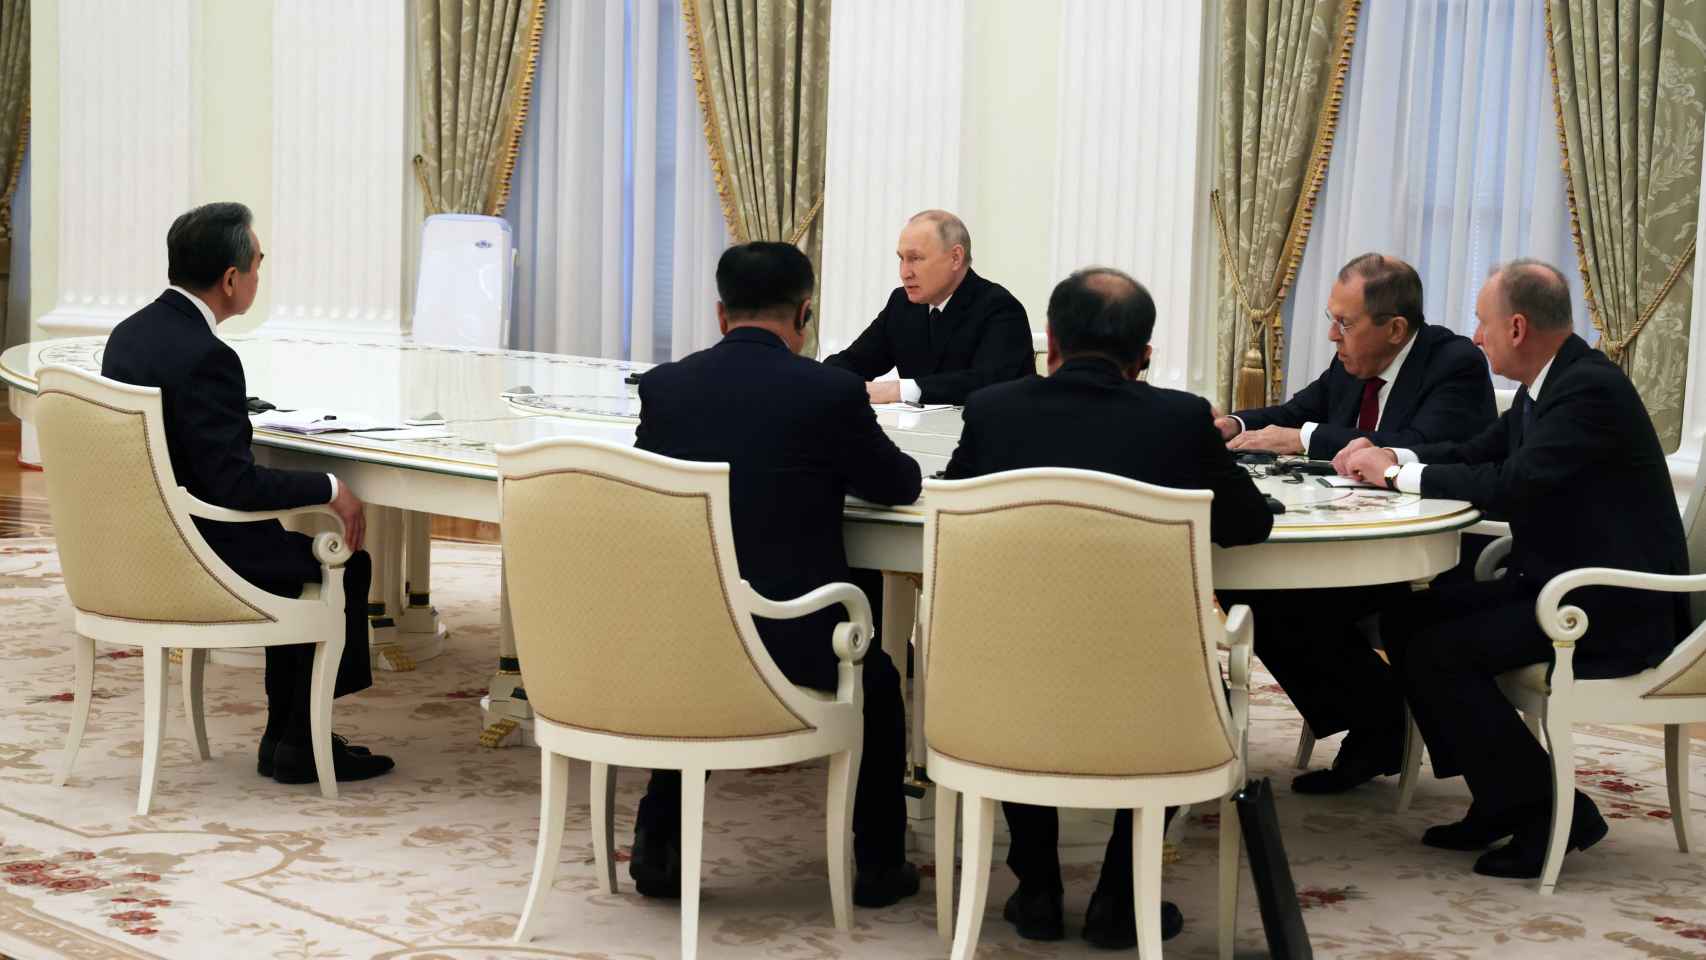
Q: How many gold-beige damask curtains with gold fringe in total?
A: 5